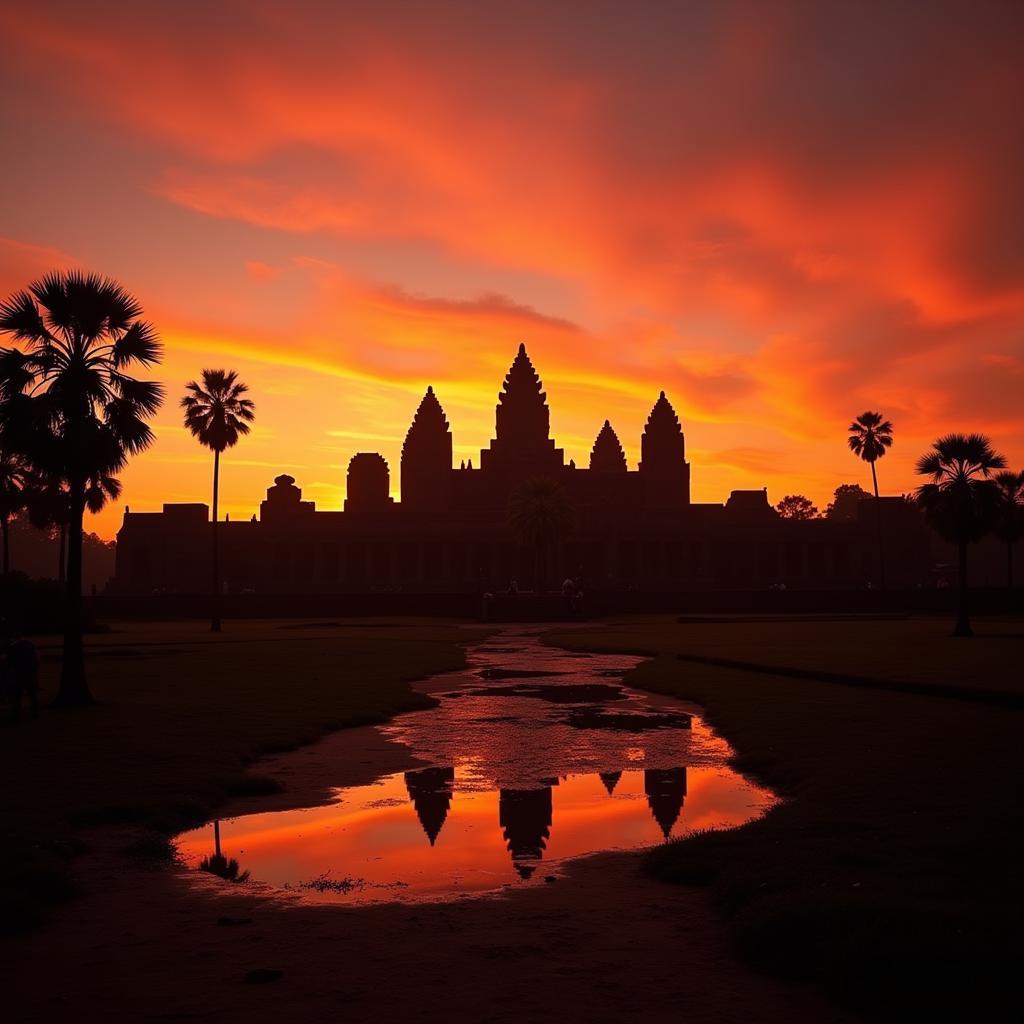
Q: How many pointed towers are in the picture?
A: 4